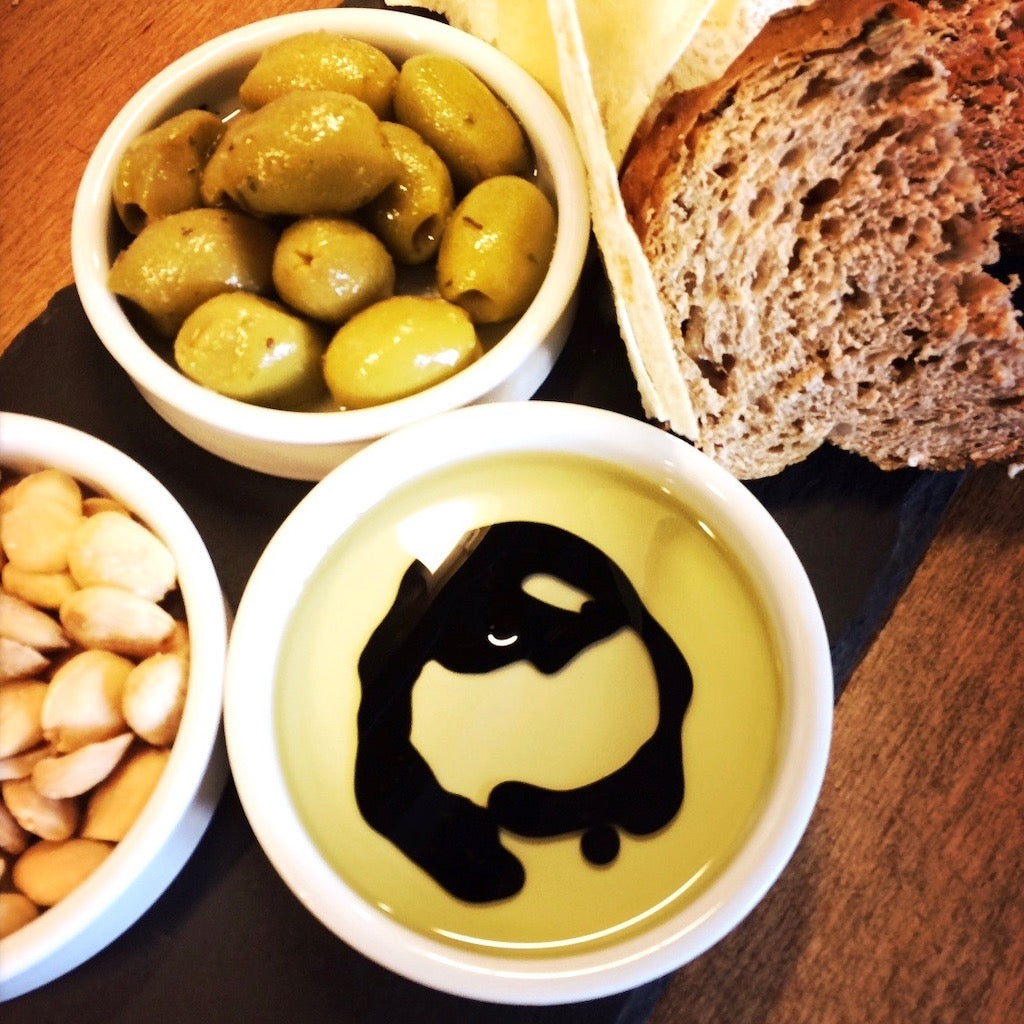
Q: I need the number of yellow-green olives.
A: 10